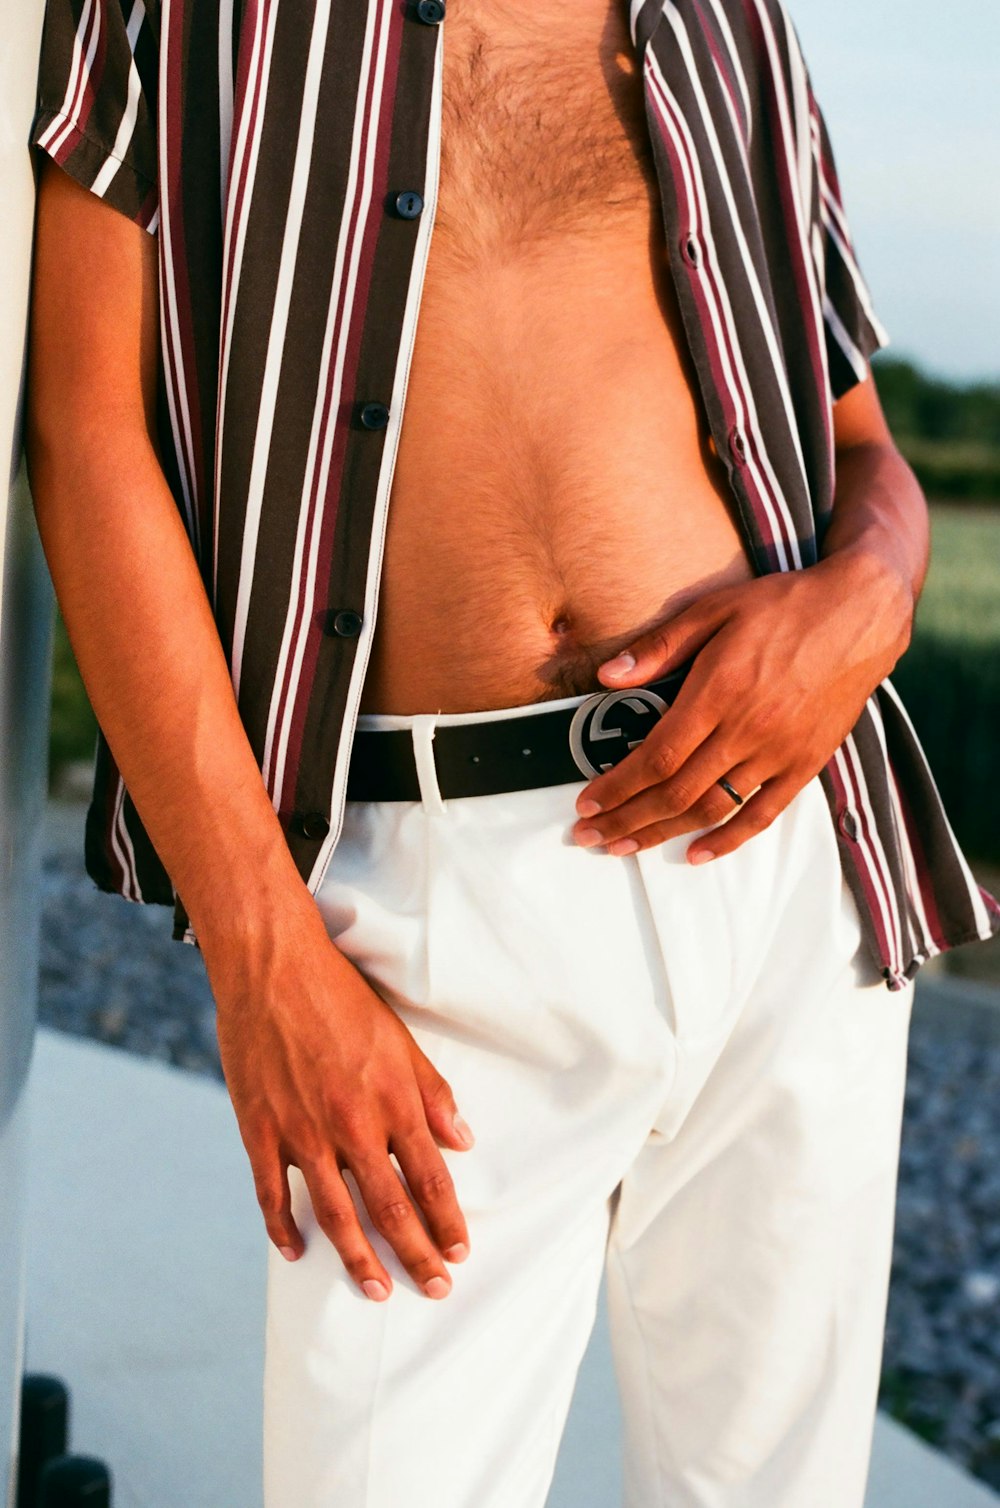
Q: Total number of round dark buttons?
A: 5